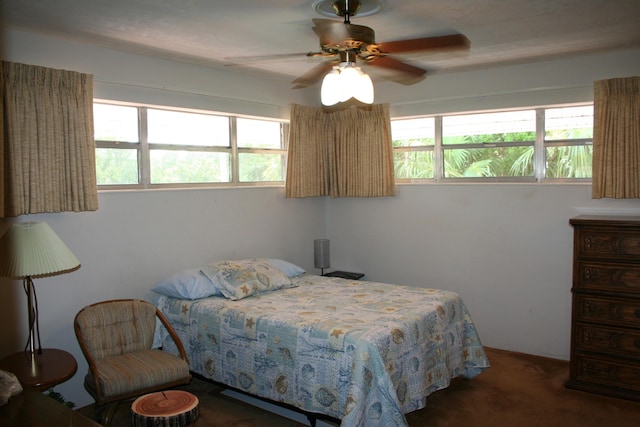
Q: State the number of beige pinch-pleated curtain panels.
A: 4